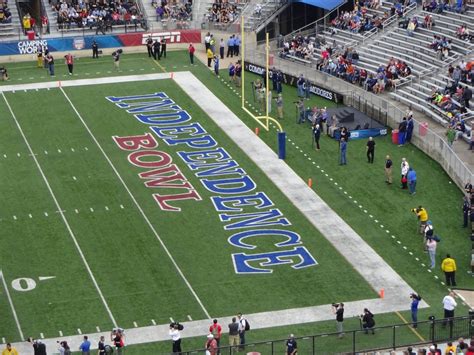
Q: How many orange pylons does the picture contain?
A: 5